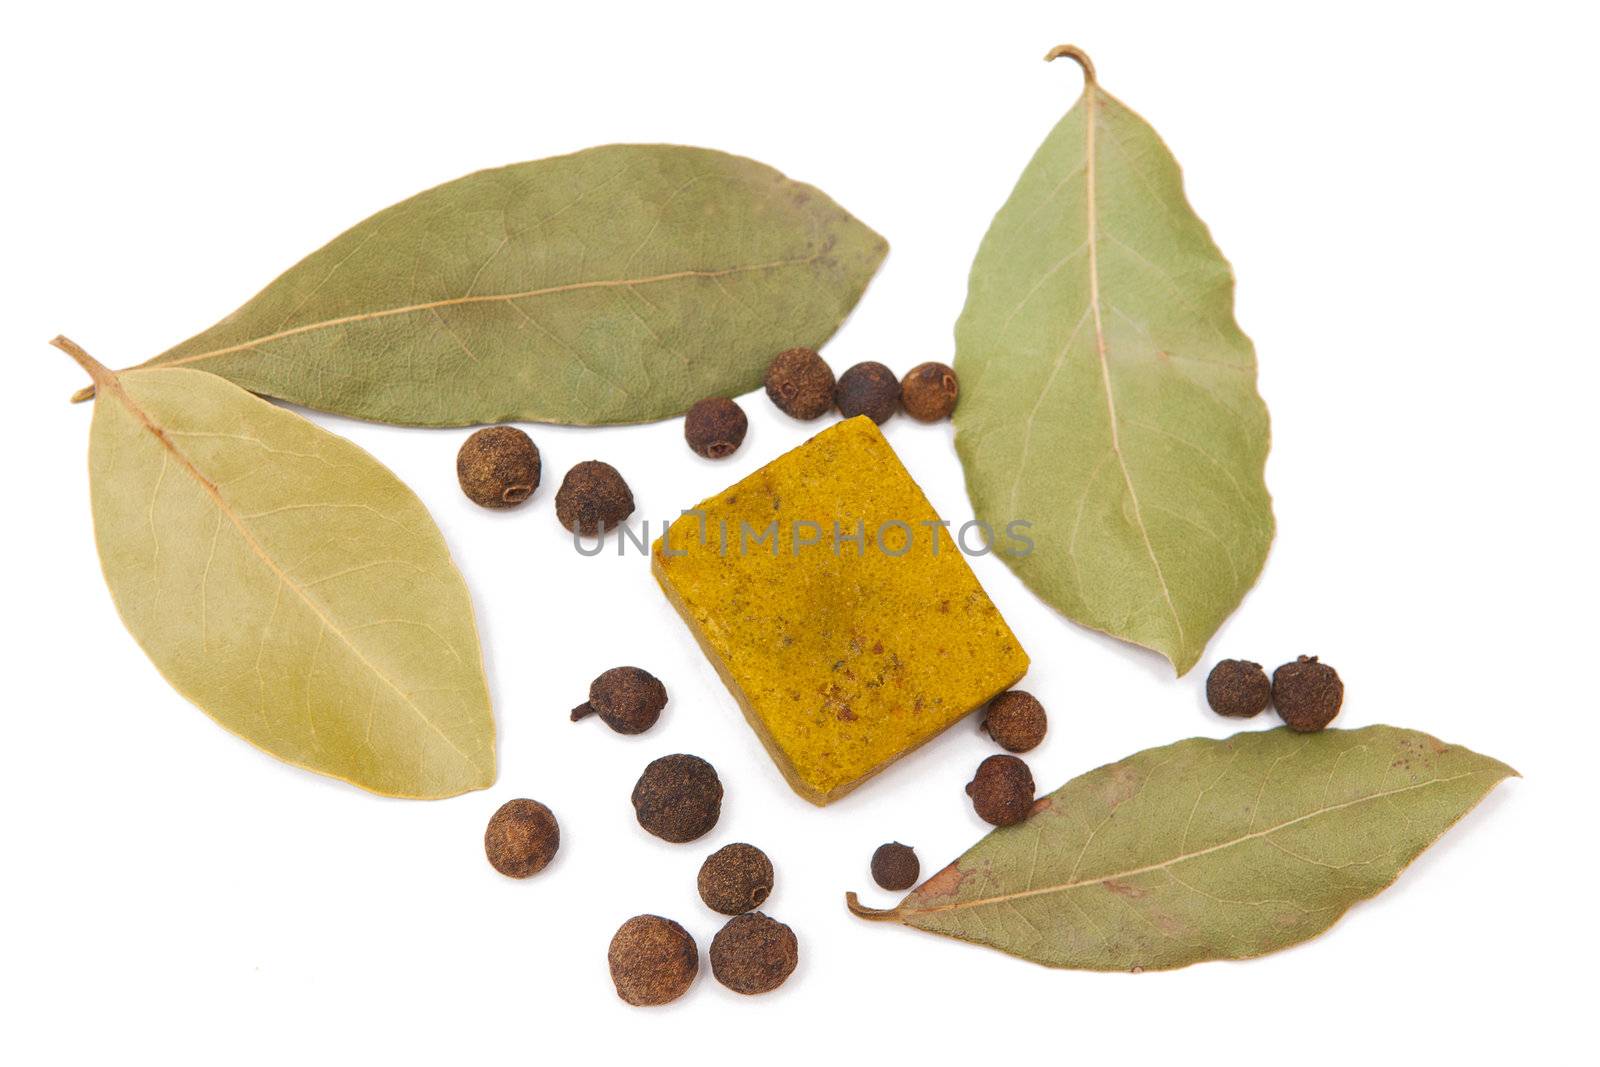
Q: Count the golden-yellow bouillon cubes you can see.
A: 1